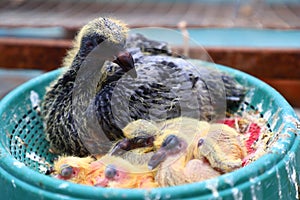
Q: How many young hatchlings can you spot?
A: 4